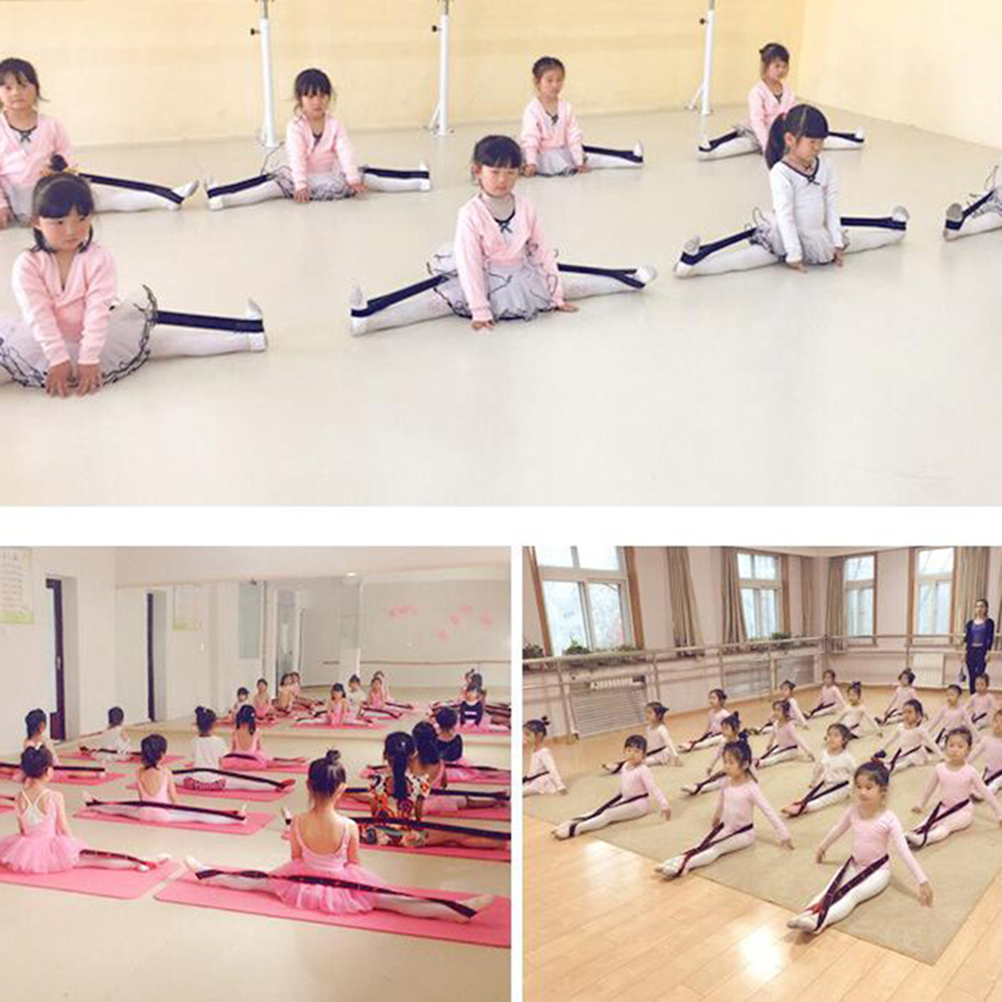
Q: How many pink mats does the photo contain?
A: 11